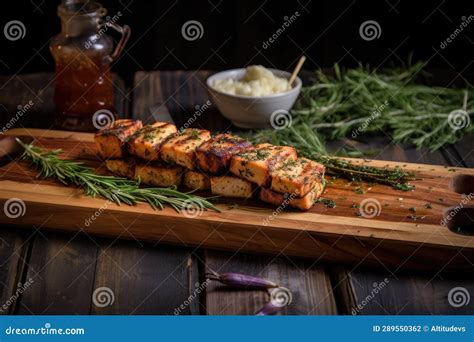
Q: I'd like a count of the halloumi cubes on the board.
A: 11